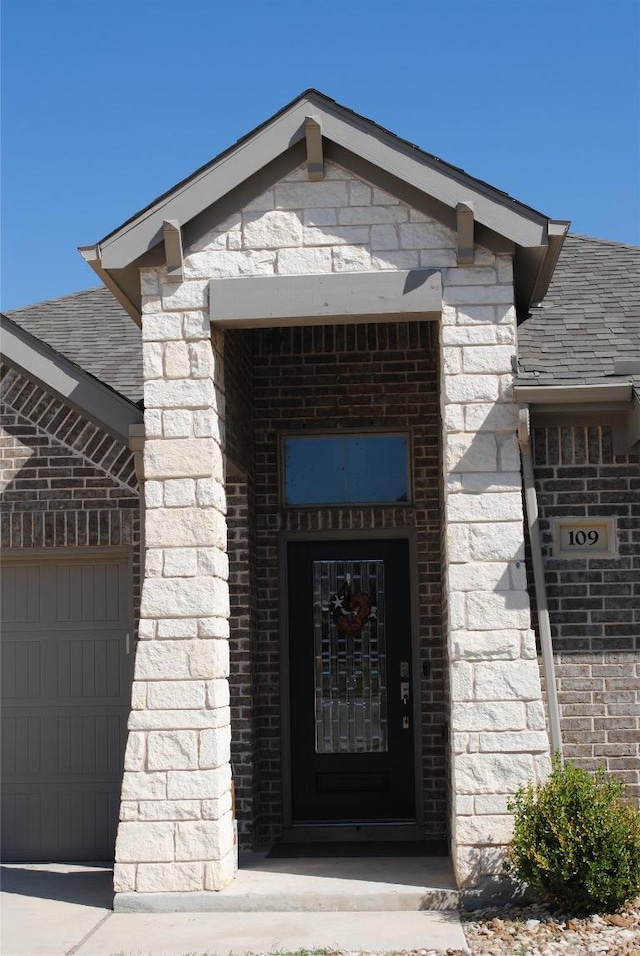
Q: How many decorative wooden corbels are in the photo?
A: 3